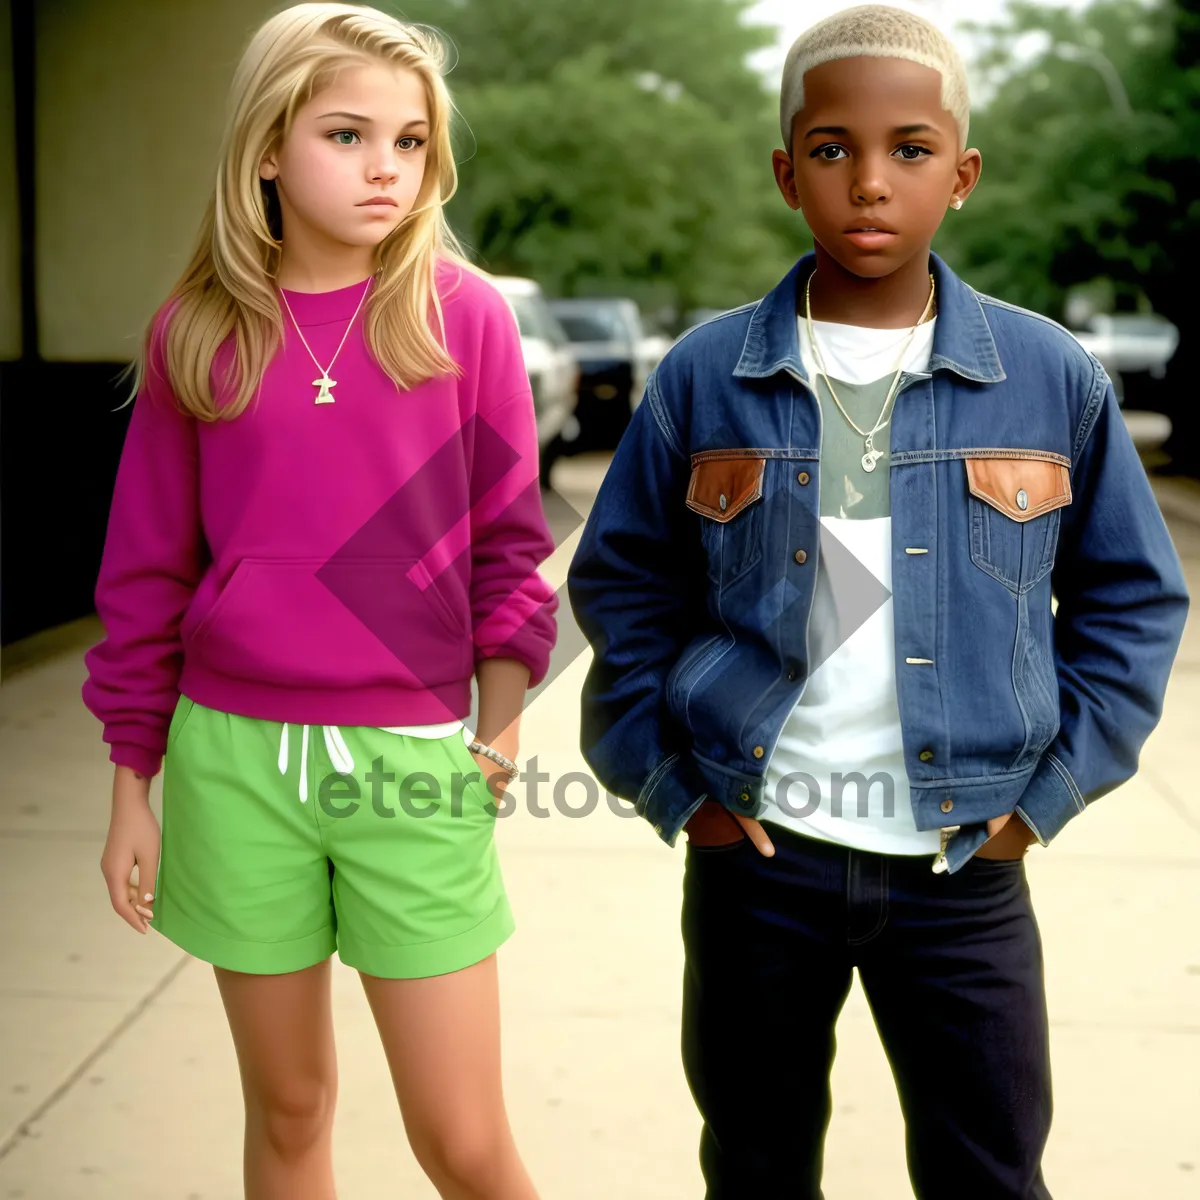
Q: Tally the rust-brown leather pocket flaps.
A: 2